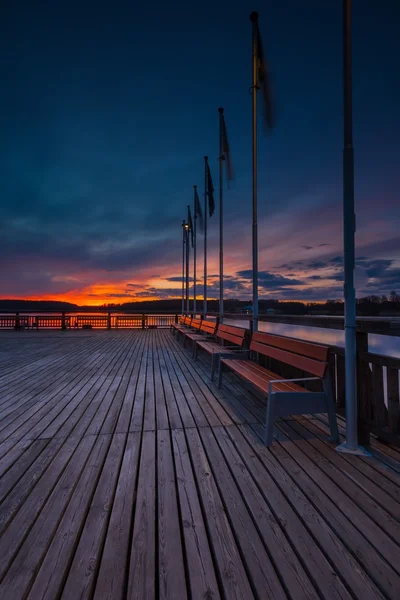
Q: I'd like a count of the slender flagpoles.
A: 7